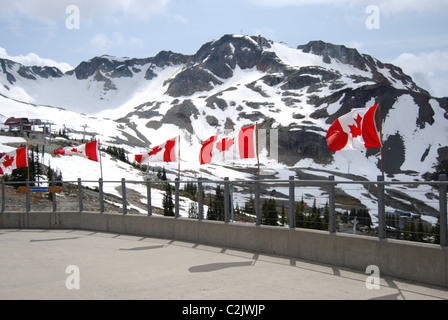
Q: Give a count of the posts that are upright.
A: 15